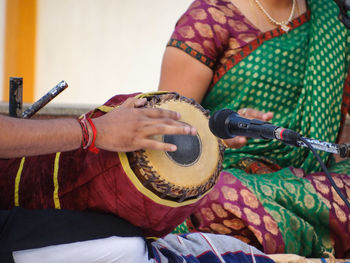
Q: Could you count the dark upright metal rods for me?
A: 2